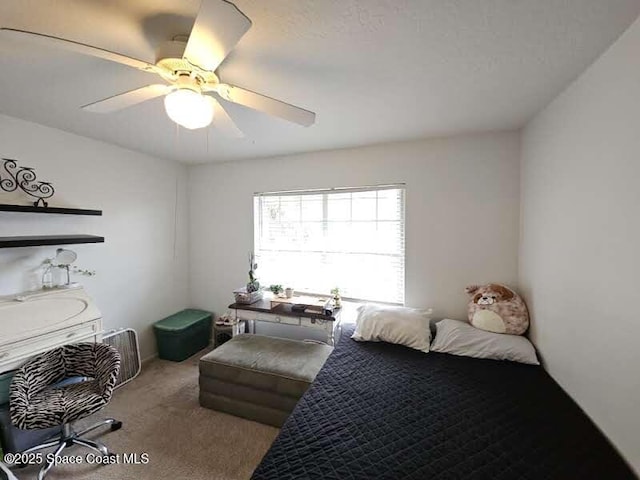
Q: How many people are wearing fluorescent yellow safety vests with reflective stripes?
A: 0